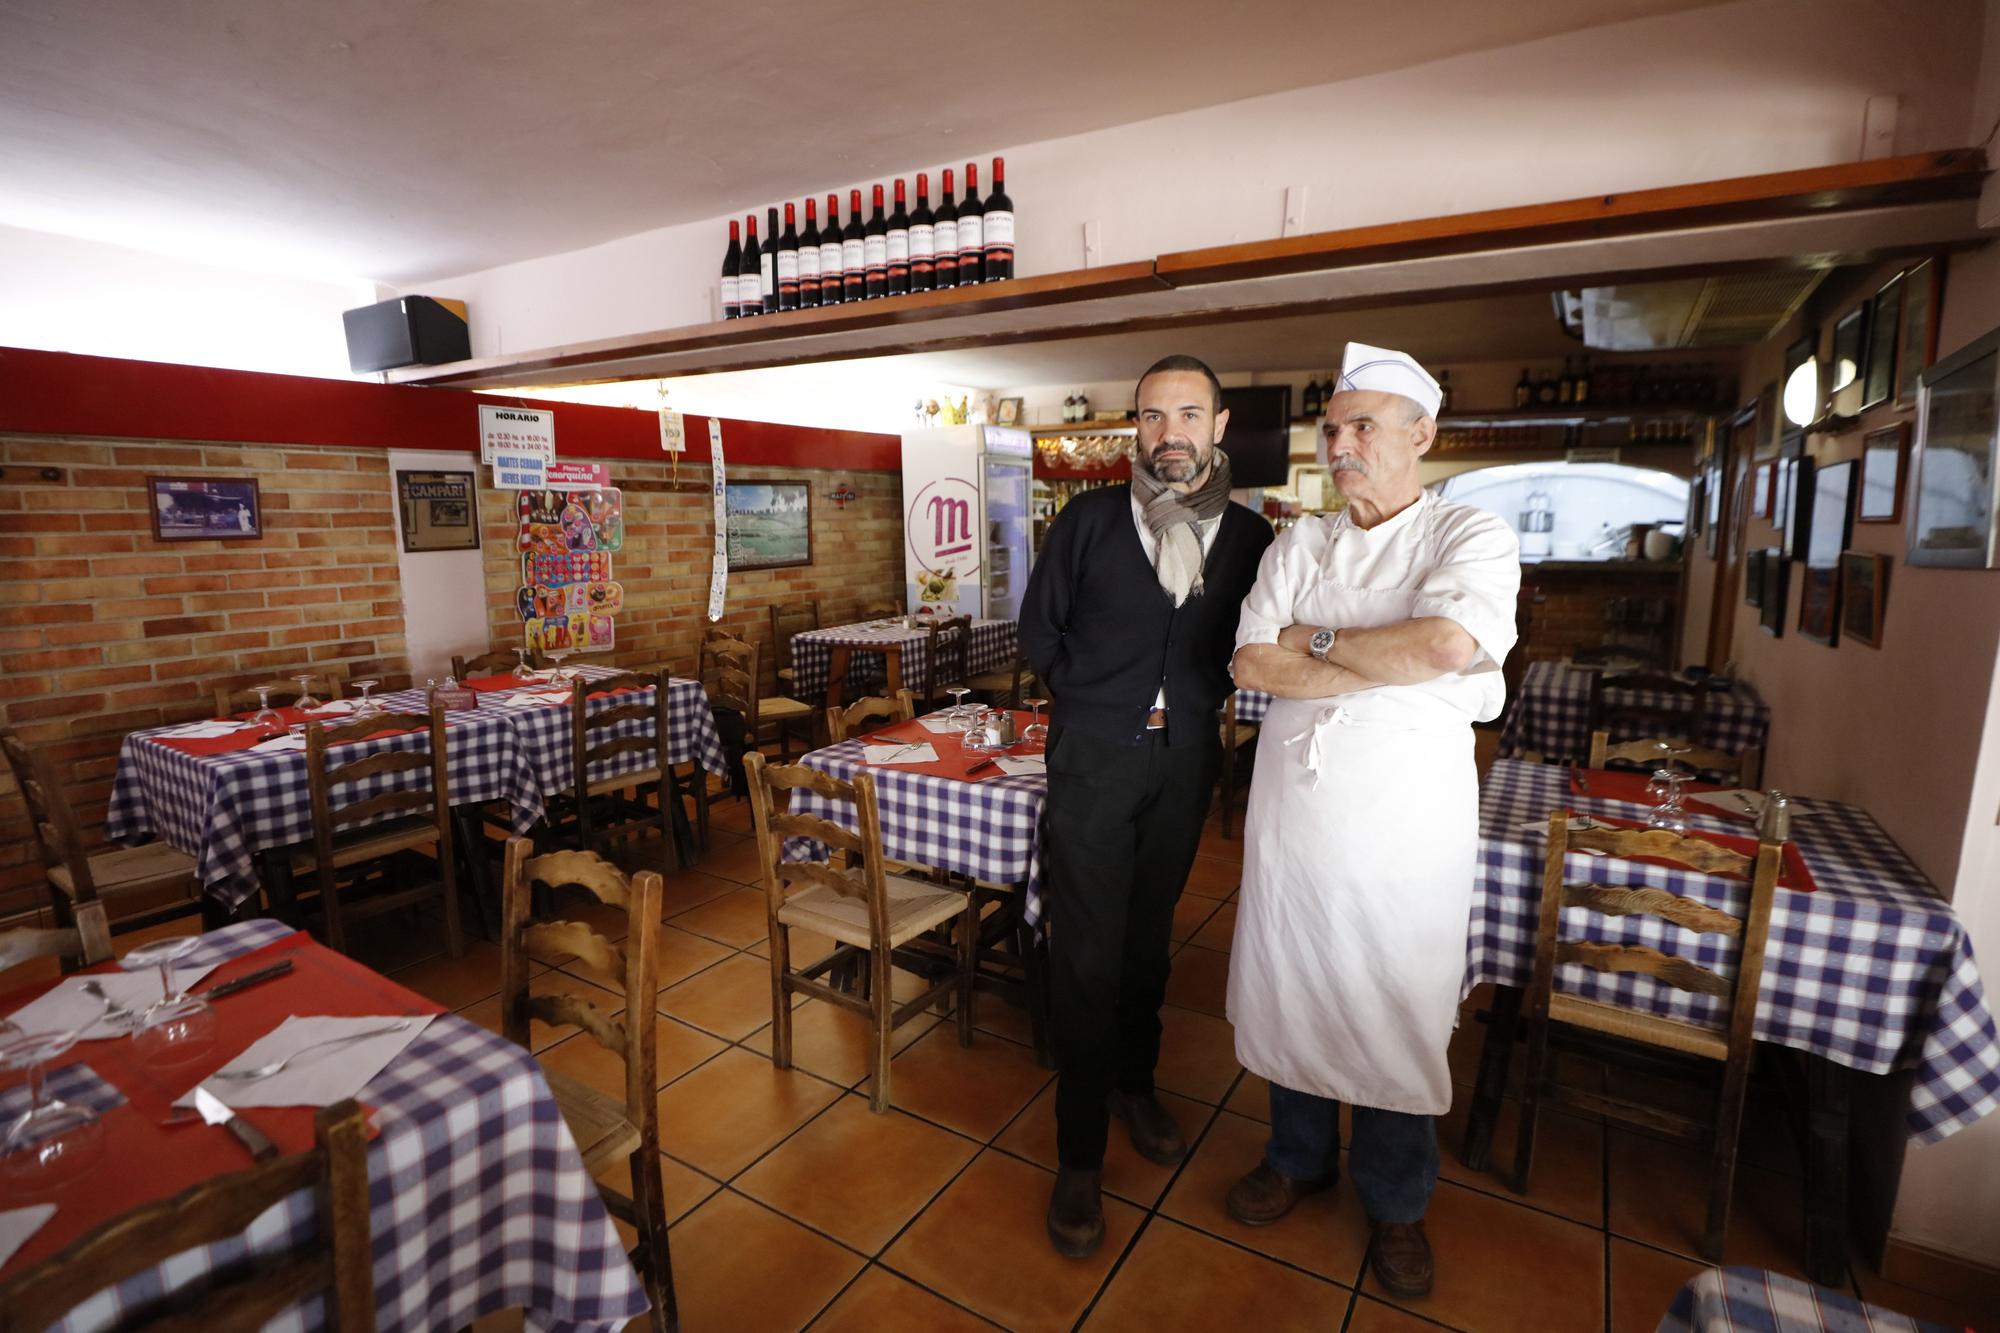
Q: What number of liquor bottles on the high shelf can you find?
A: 13